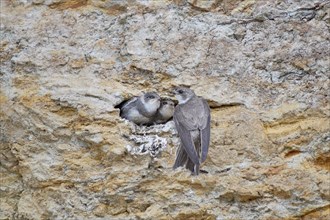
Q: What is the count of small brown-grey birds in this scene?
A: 3